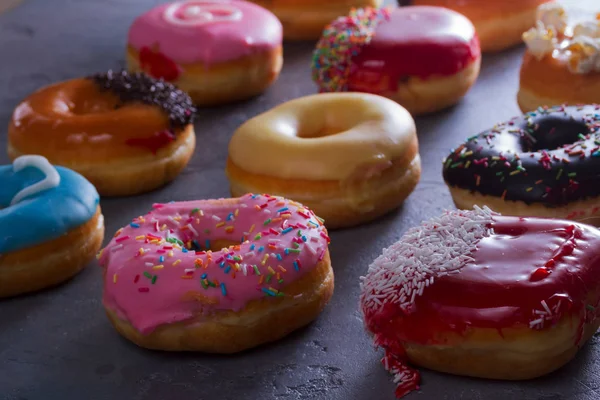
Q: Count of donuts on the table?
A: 11